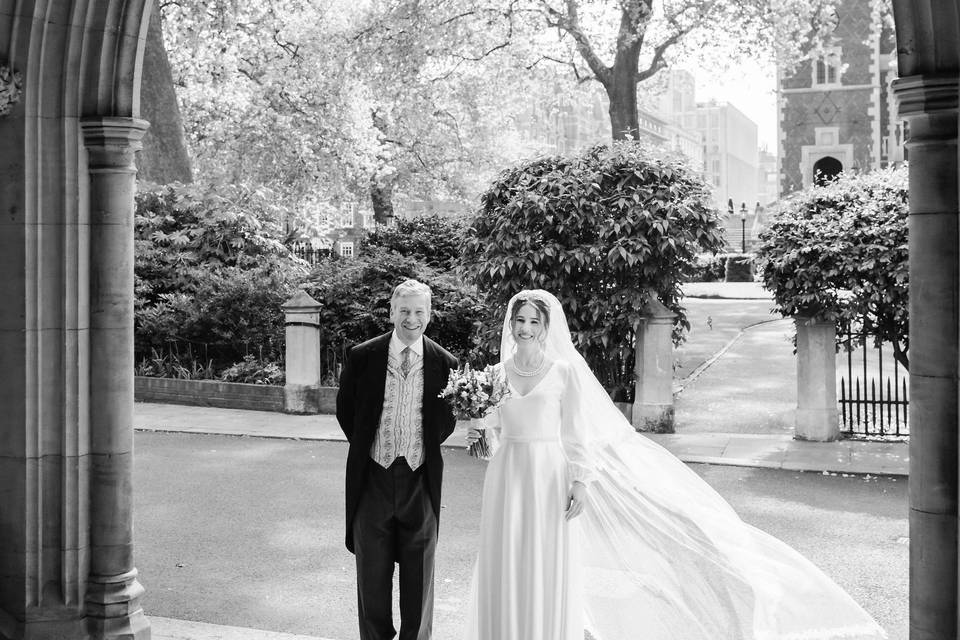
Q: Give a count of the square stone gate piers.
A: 3